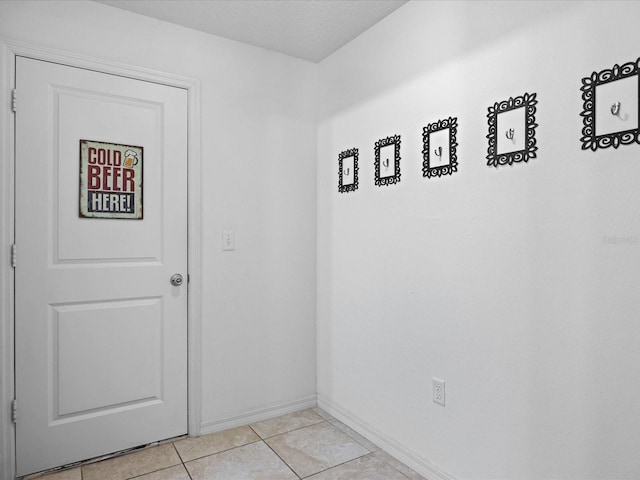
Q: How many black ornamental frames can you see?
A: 5